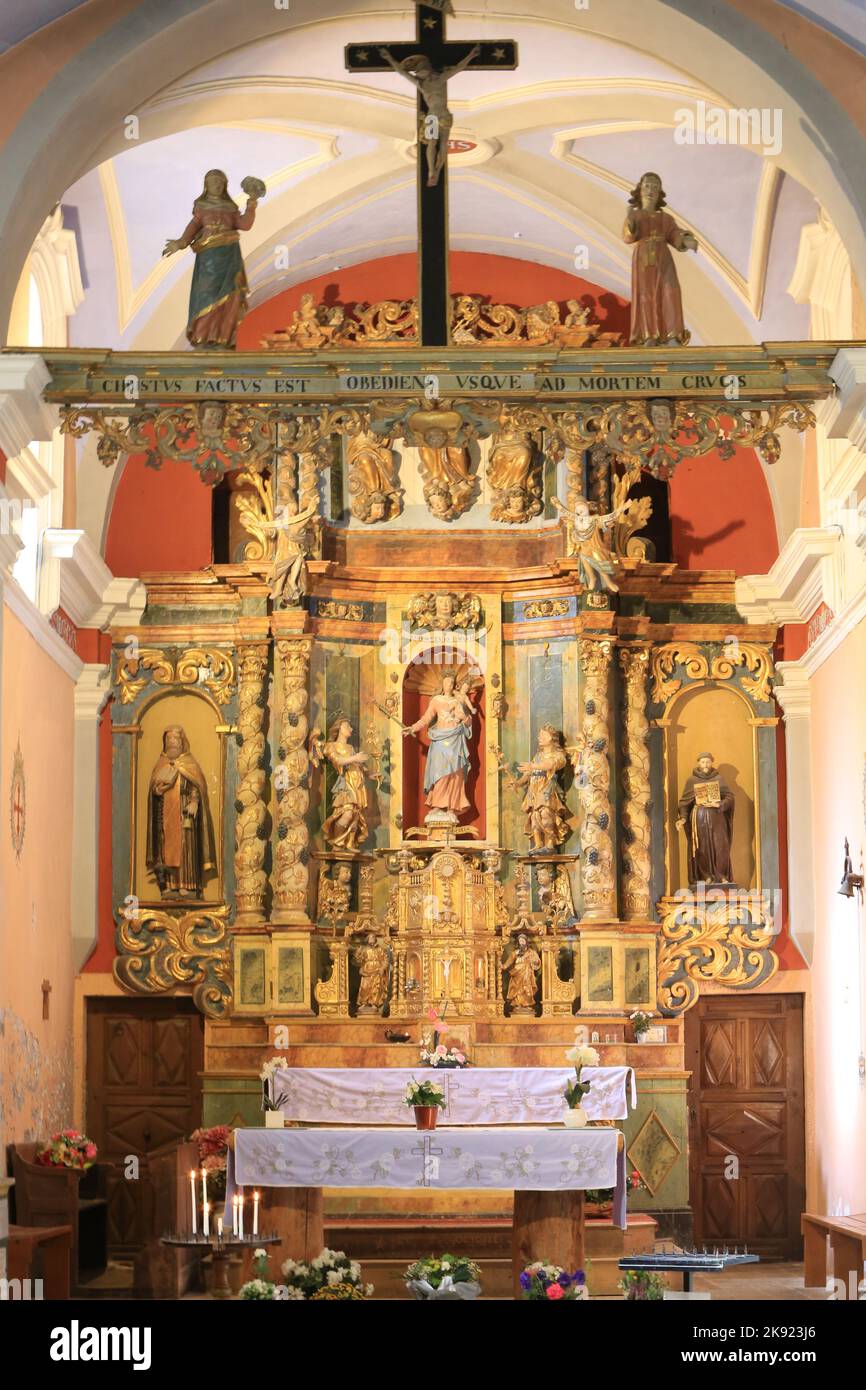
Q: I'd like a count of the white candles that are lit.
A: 6